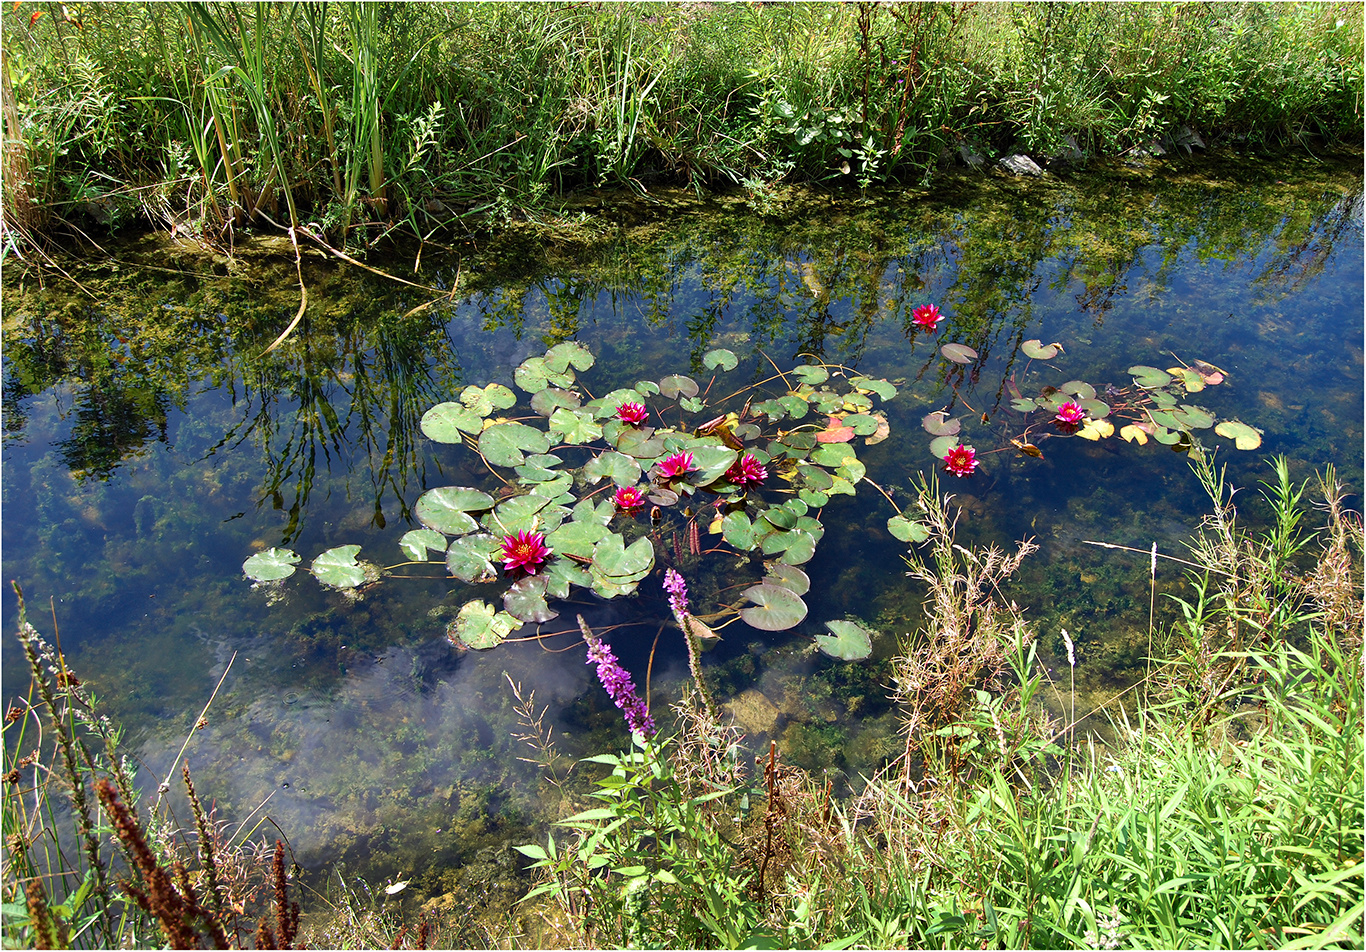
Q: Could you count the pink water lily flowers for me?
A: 8